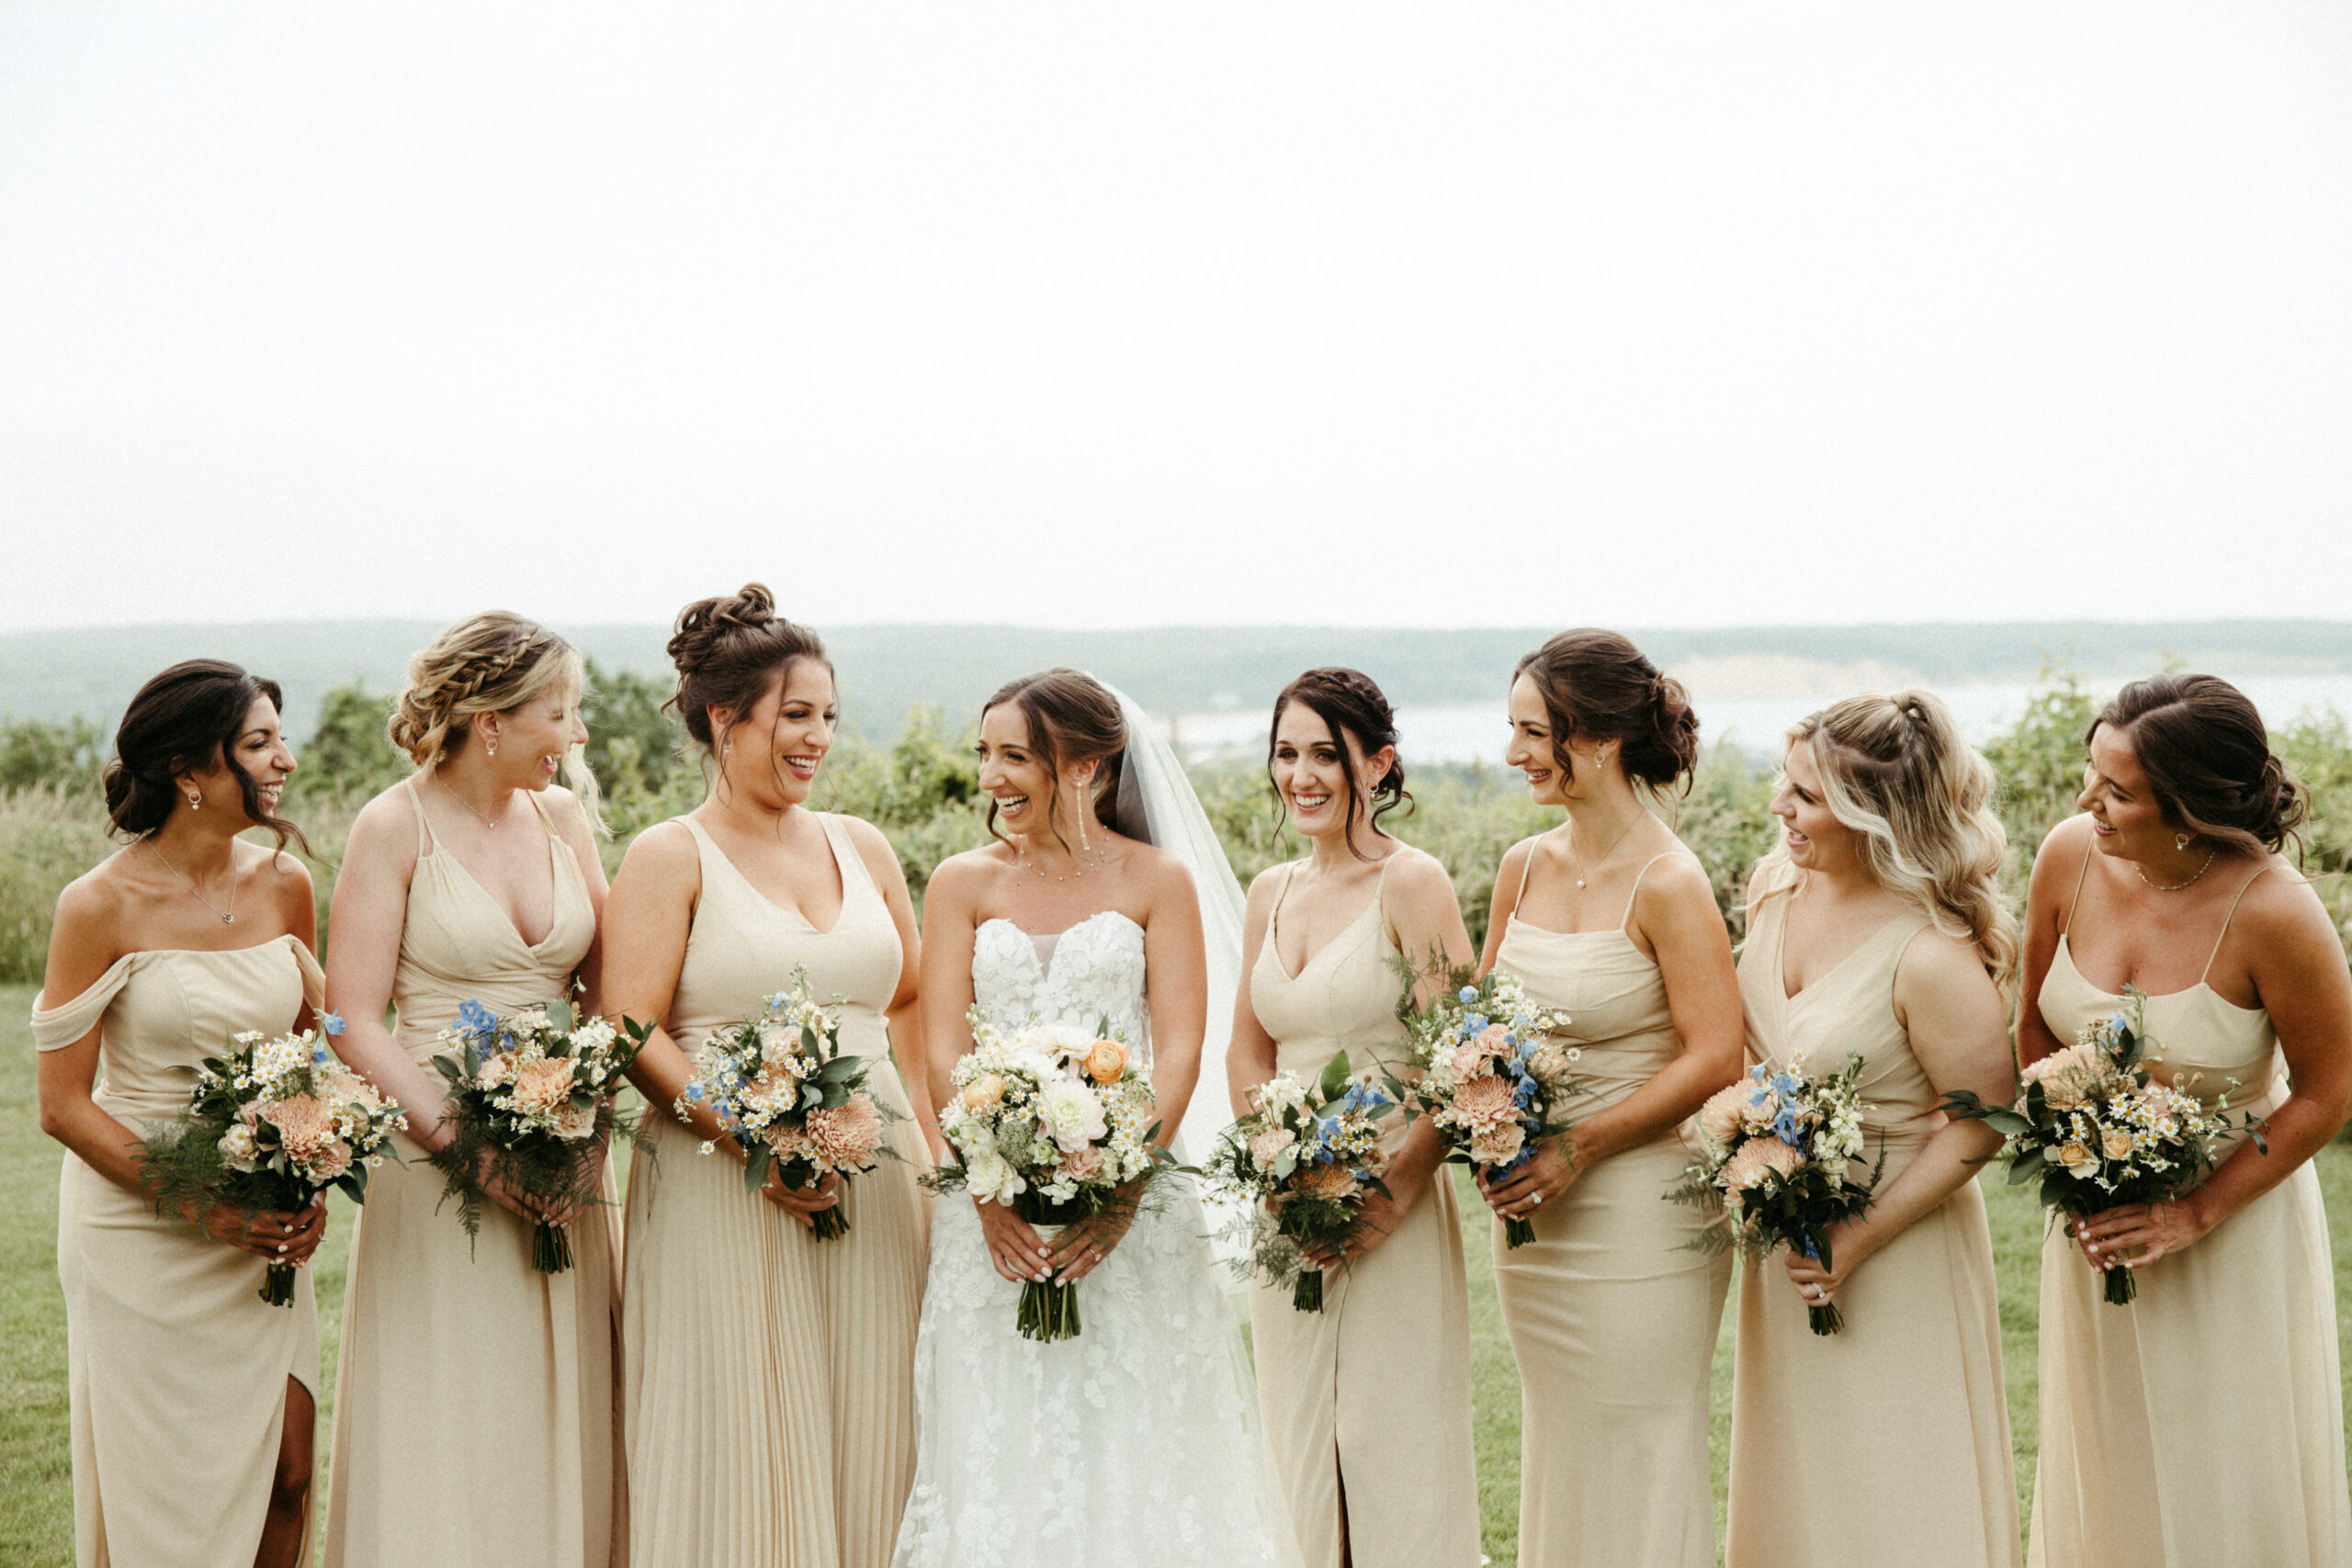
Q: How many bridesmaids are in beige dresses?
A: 7